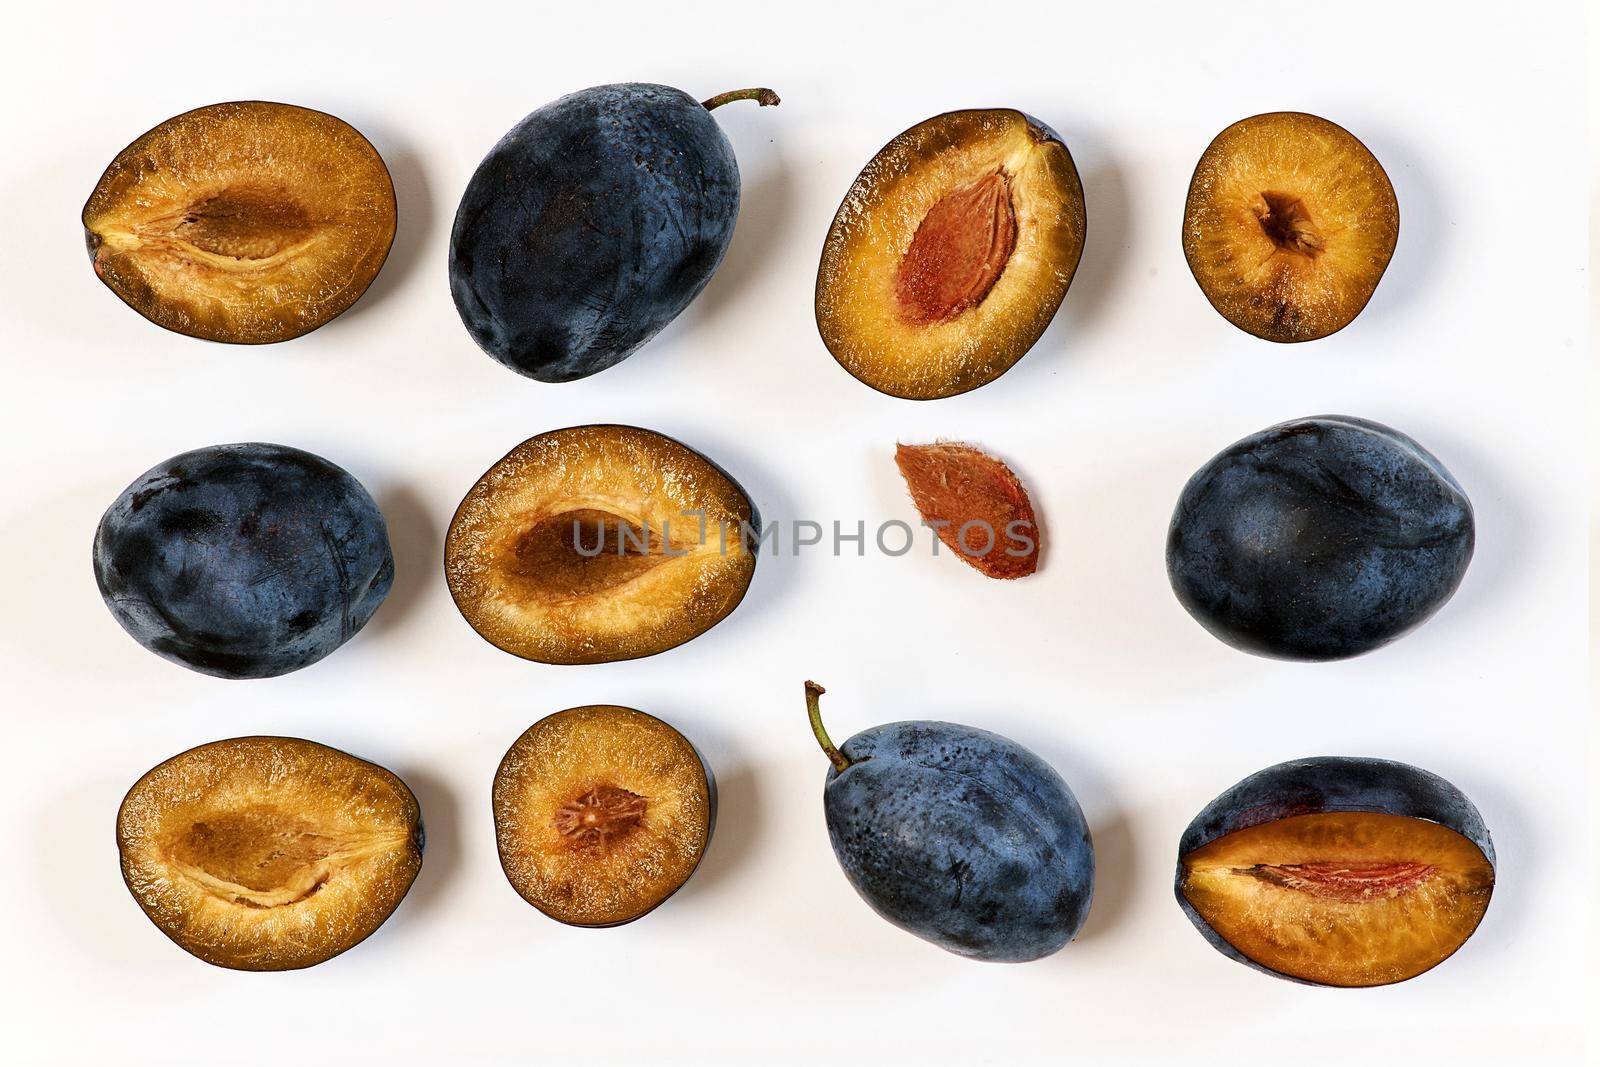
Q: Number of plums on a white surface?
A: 11